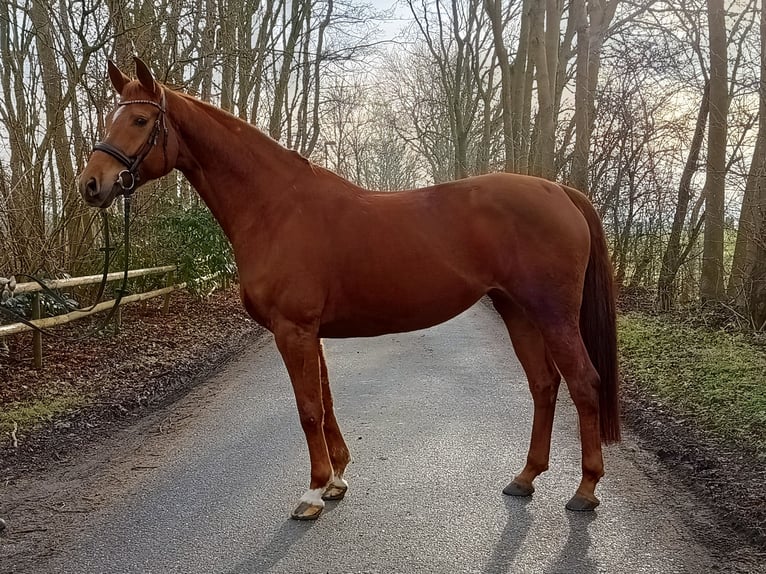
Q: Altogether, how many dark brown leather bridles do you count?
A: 1